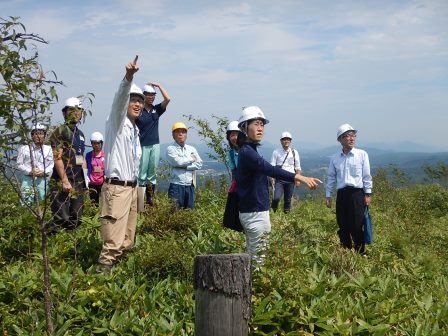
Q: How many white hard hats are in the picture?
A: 9